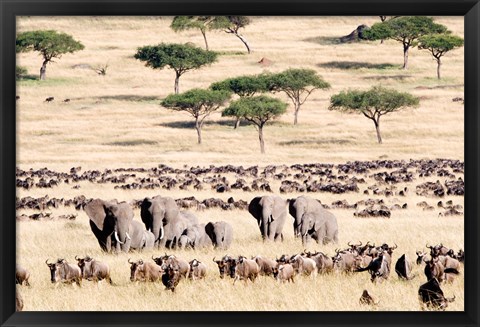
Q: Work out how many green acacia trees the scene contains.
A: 11